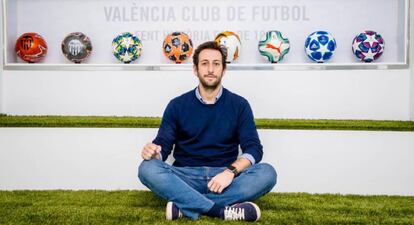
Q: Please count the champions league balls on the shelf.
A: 4